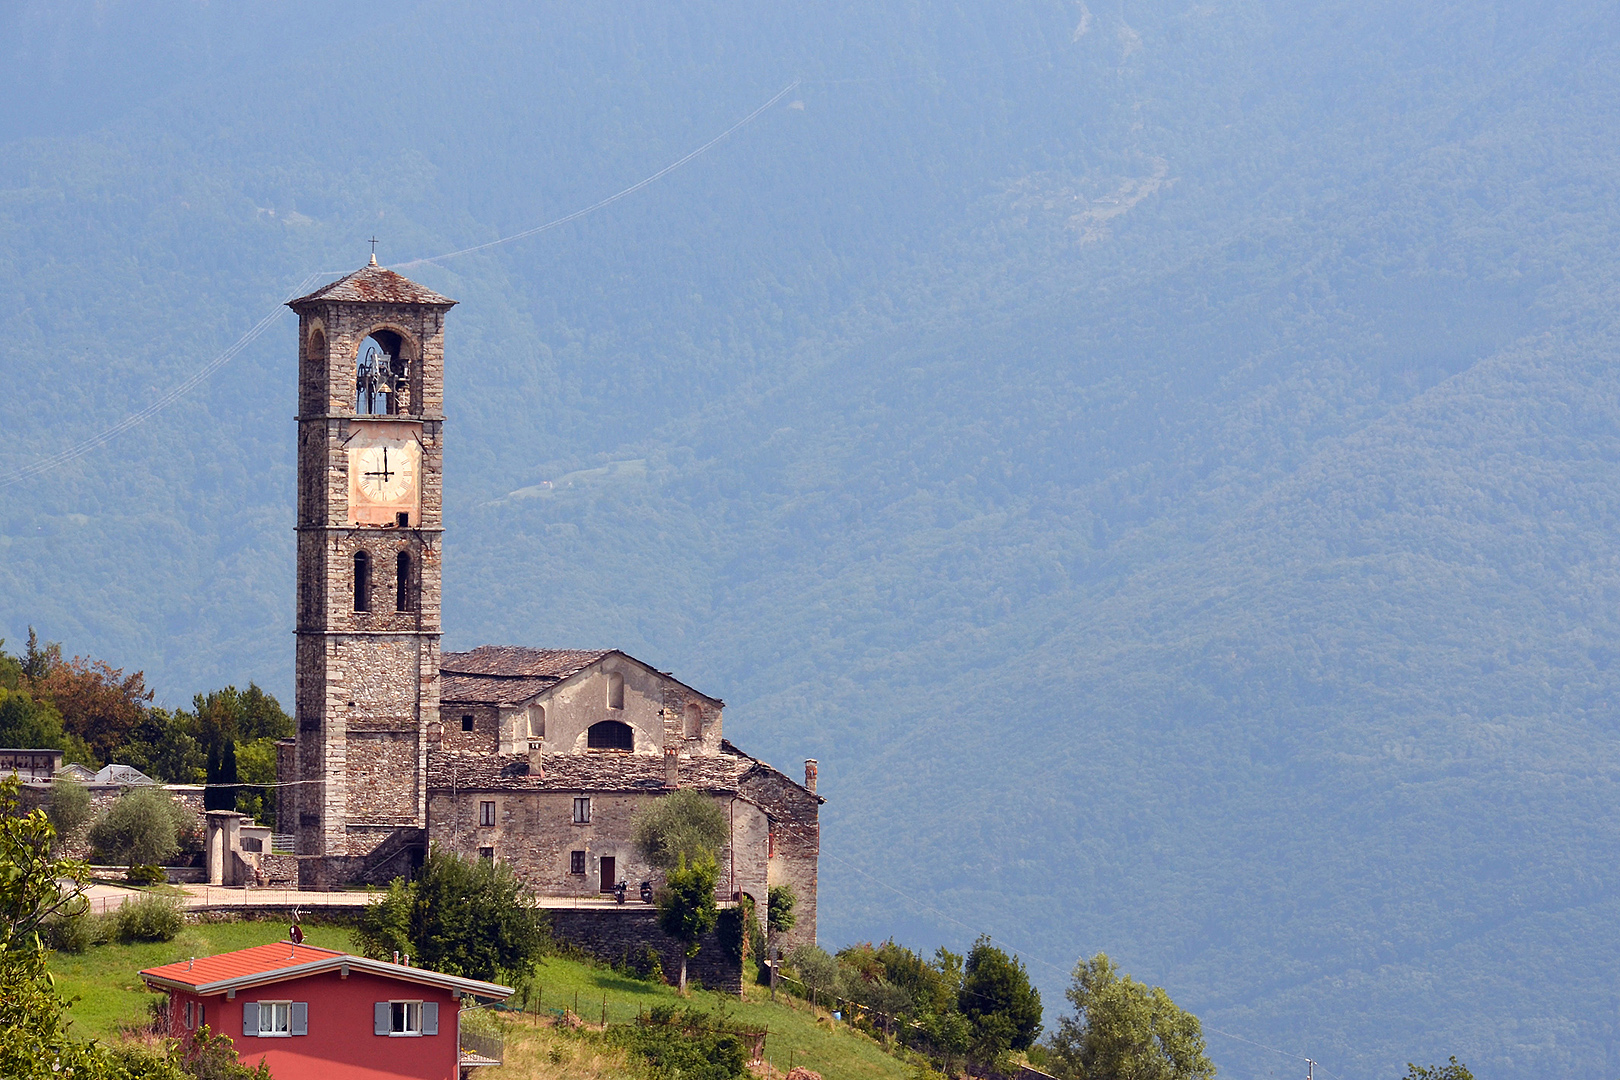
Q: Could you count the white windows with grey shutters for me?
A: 2